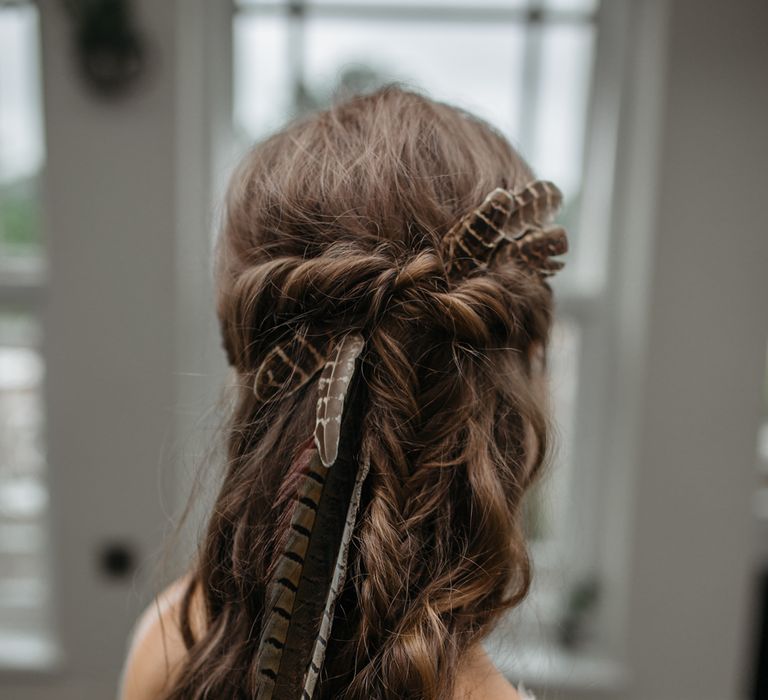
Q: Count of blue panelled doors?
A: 0